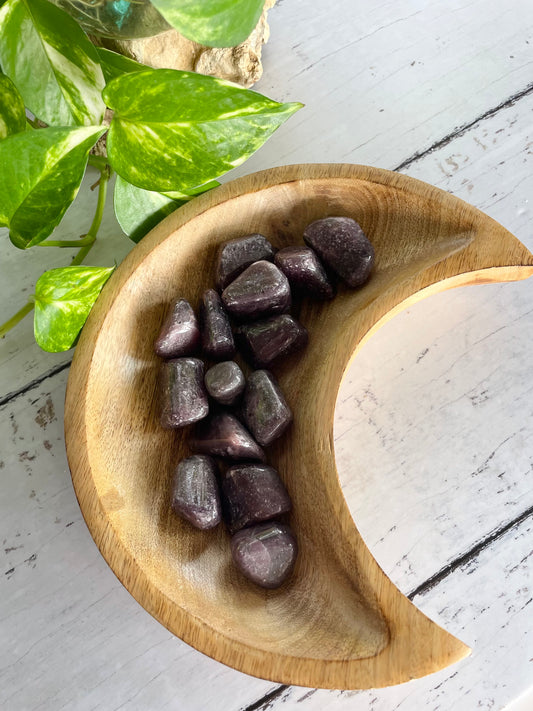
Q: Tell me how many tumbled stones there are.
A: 14